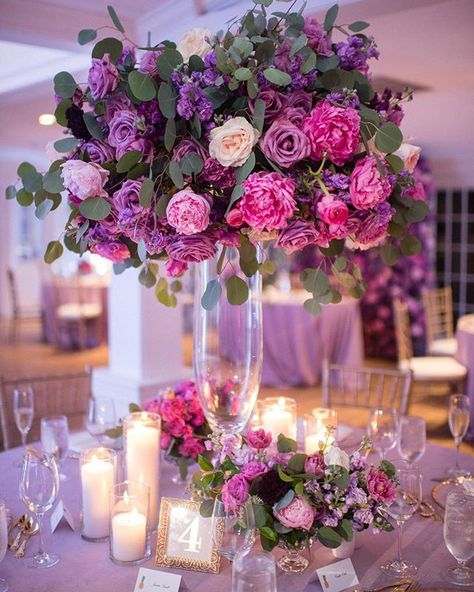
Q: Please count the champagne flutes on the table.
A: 2